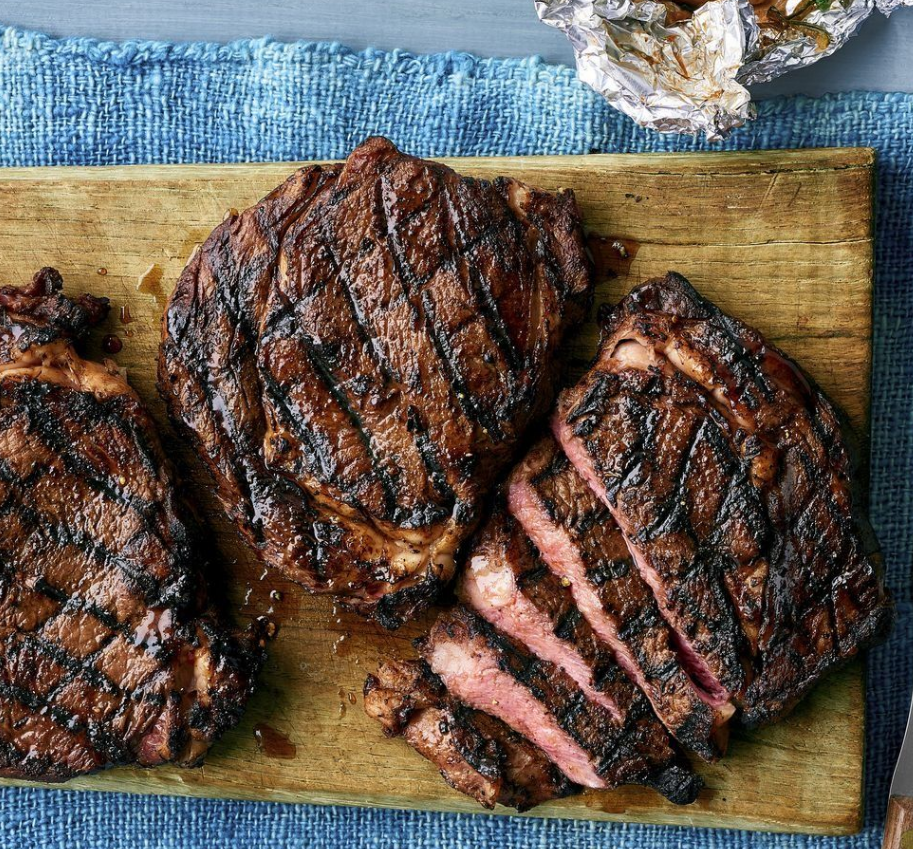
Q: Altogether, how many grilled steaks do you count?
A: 3